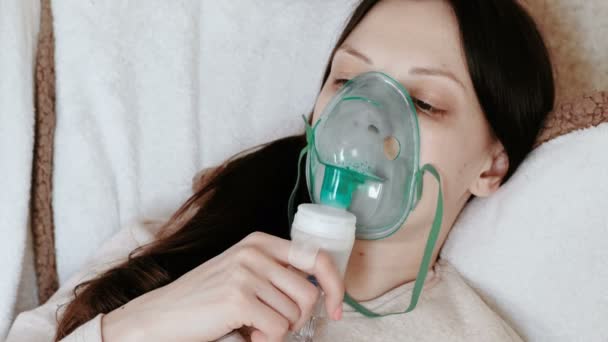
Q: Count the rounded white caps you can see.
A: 1